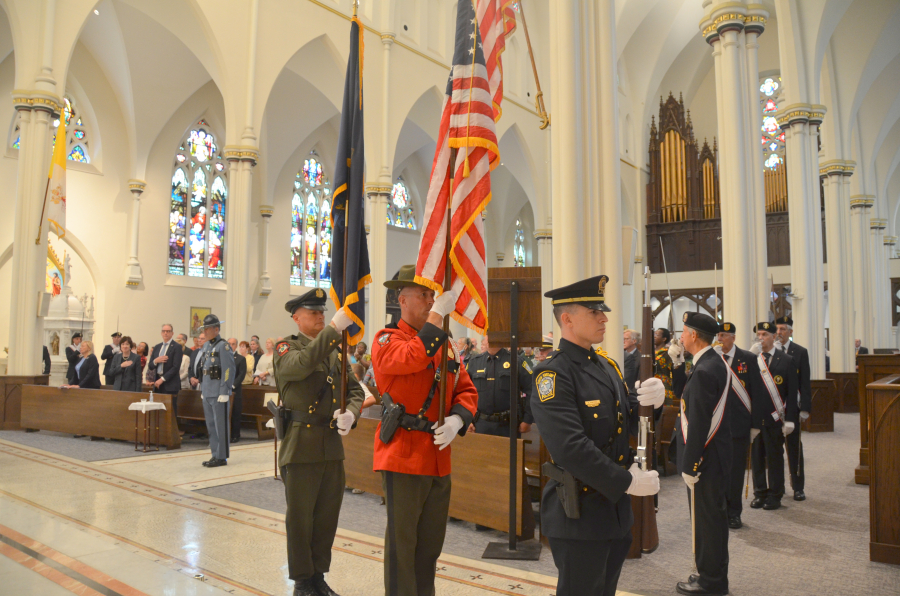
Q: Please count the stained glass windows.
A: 6